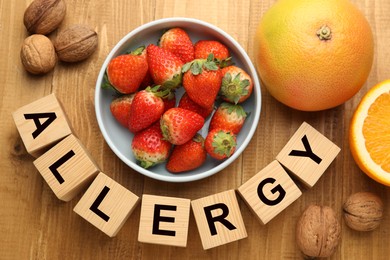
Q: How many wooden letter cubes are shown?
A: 7